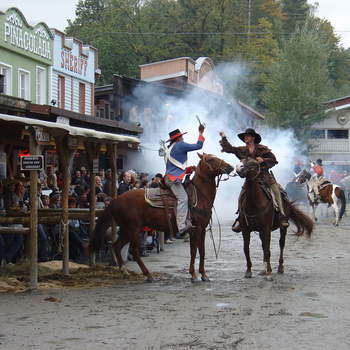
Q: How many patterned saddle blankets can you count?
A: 1